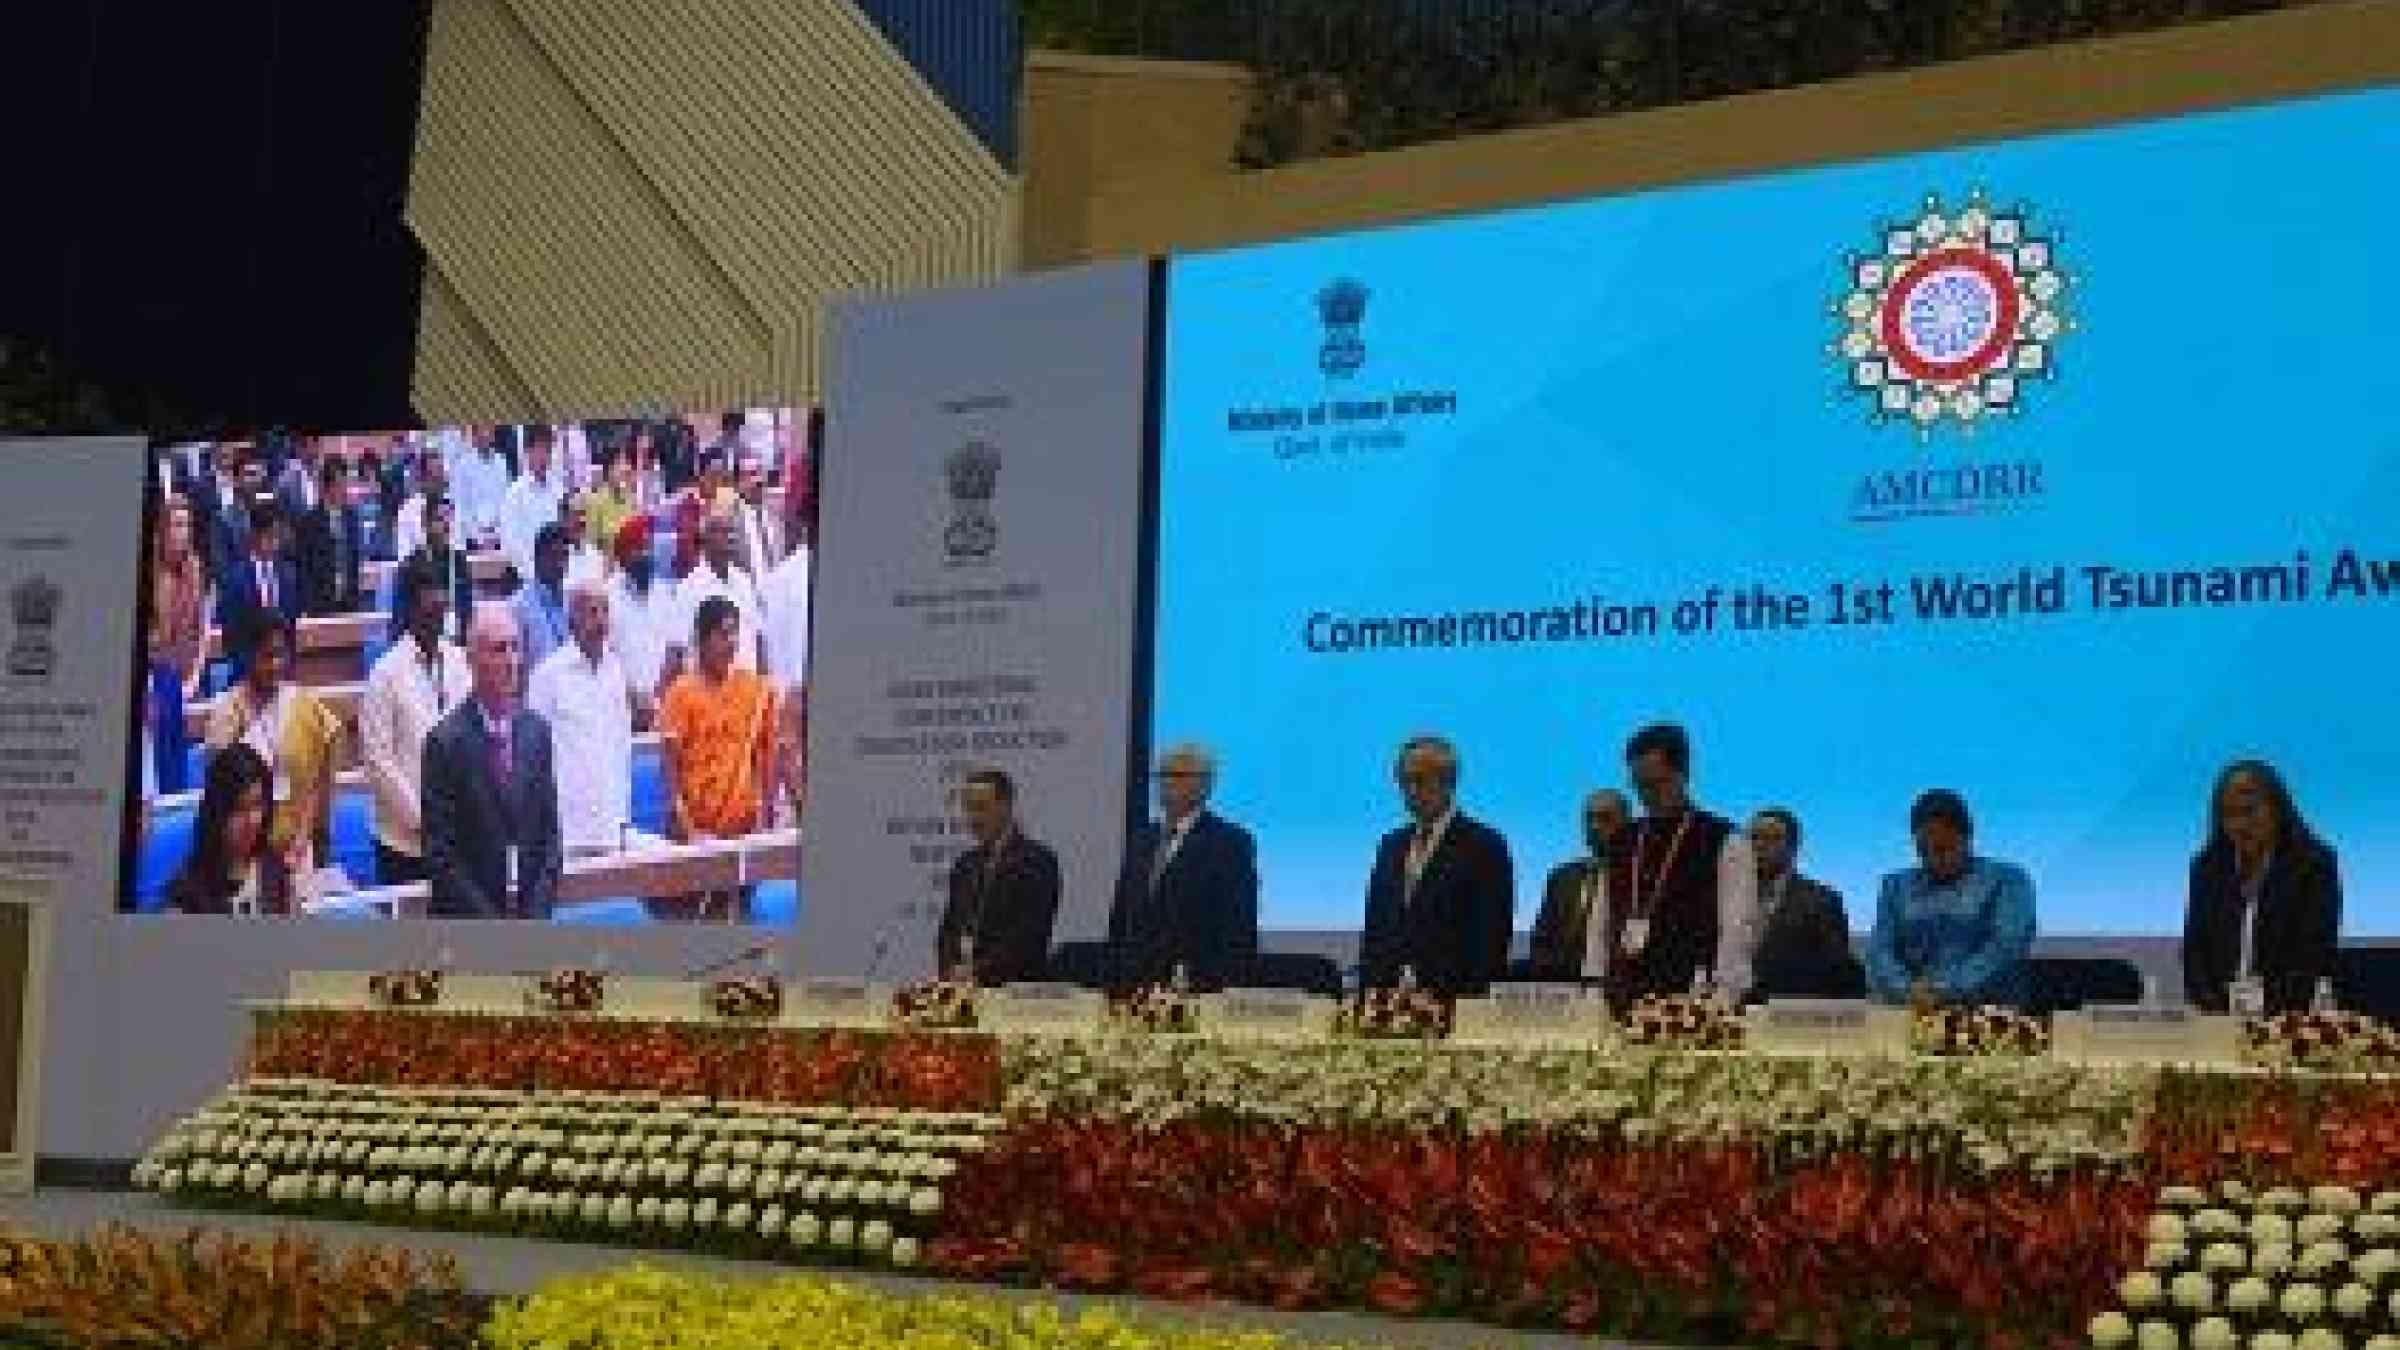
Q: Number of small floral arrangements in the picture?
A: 9